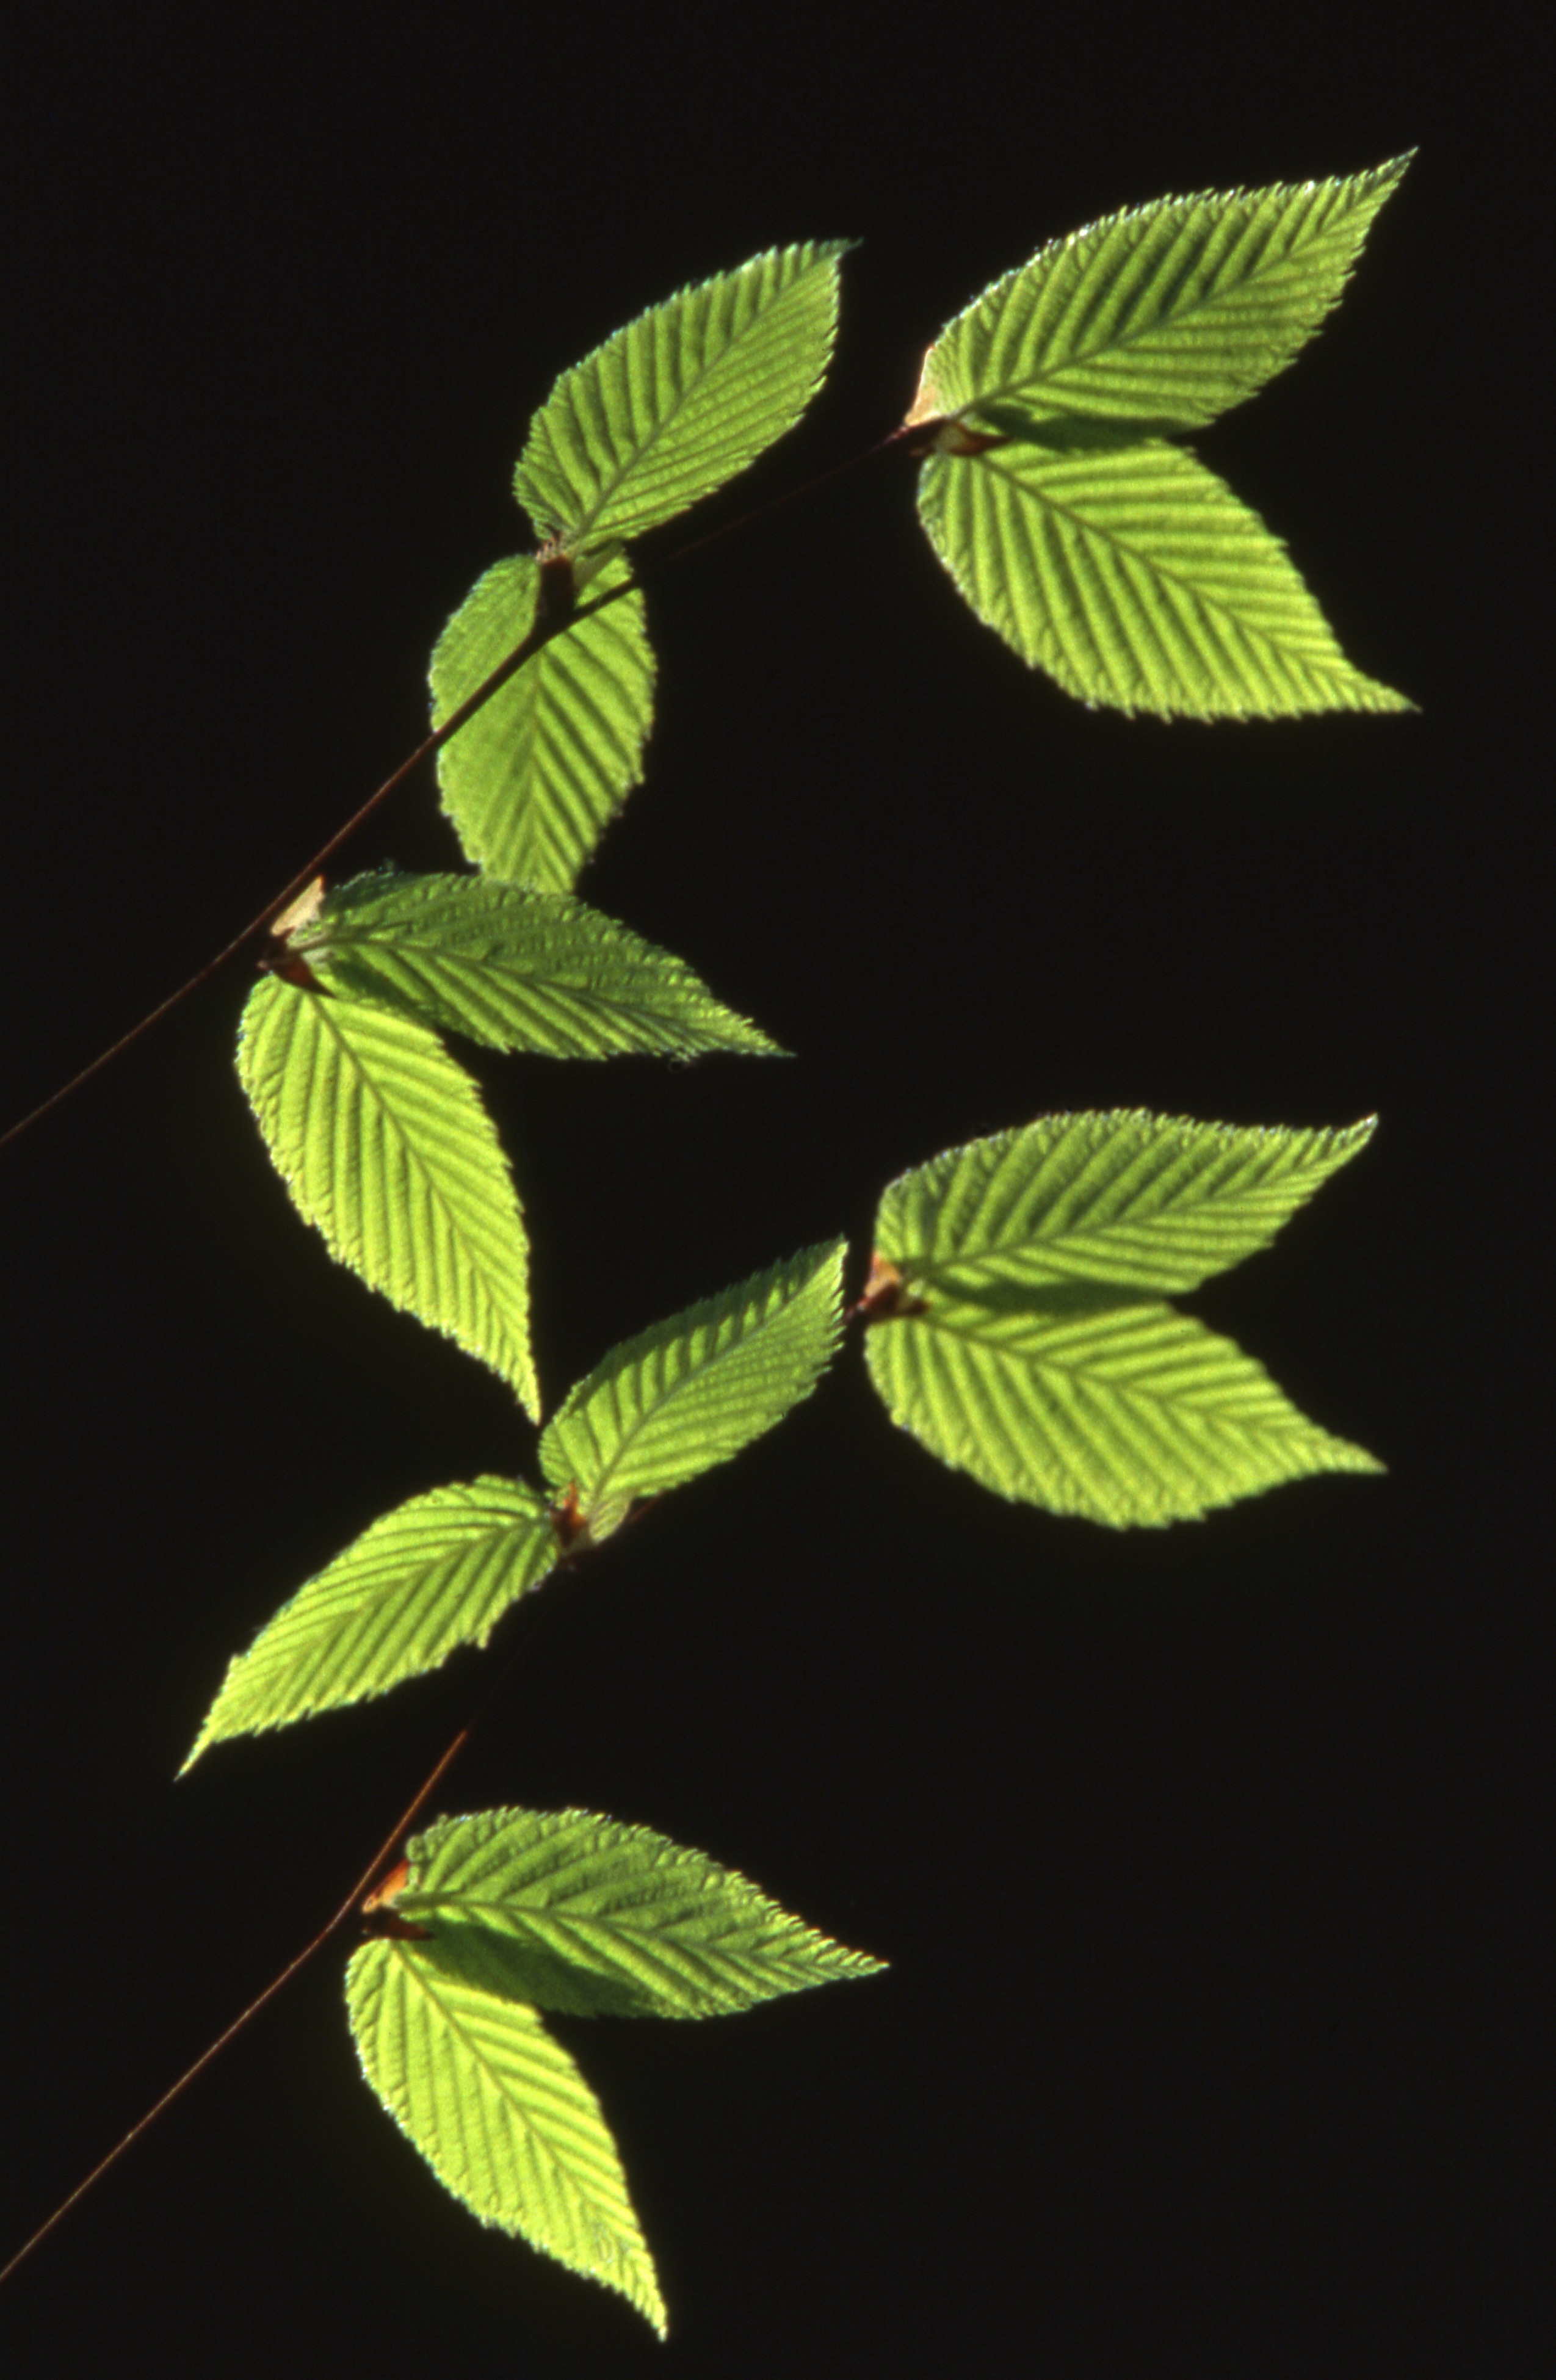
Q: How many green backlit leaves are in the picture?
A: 12